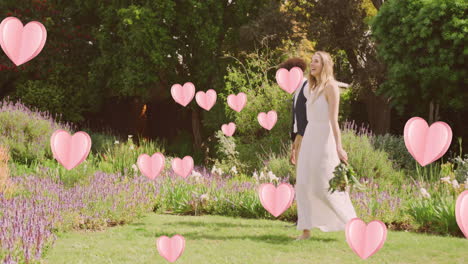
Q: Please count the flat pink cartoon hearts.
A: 15